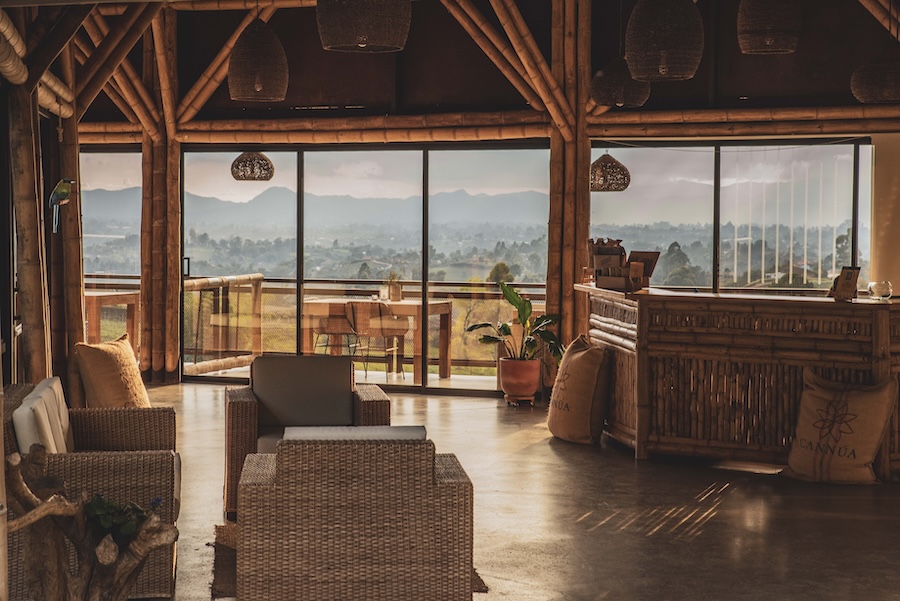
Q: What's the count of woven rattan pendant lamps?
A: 8